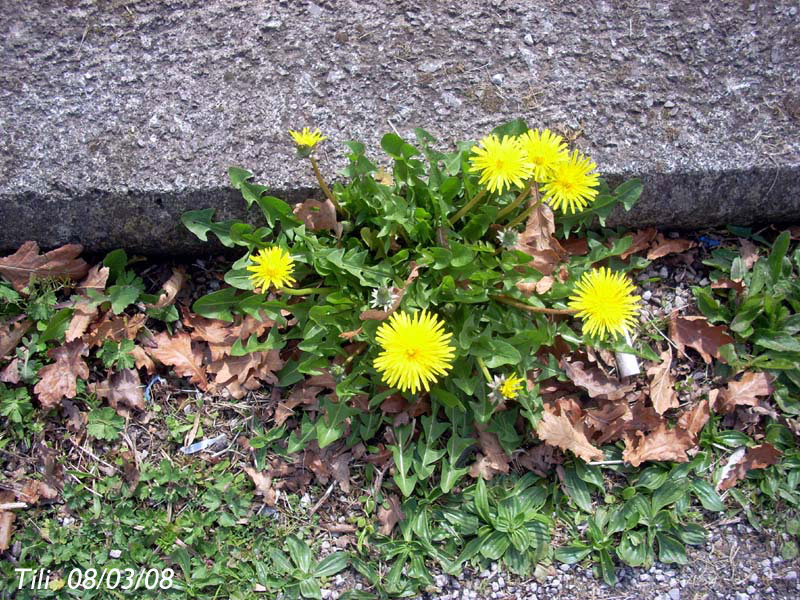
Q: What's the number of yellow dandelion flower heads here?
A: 8